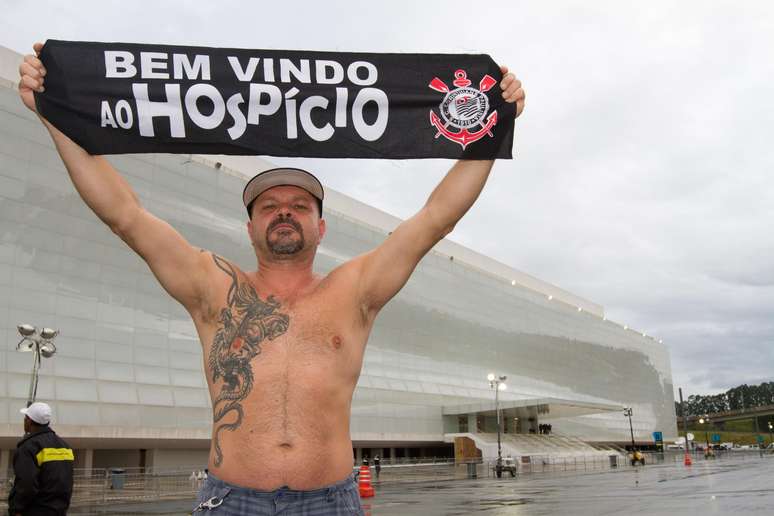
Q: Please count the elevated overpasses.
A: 1